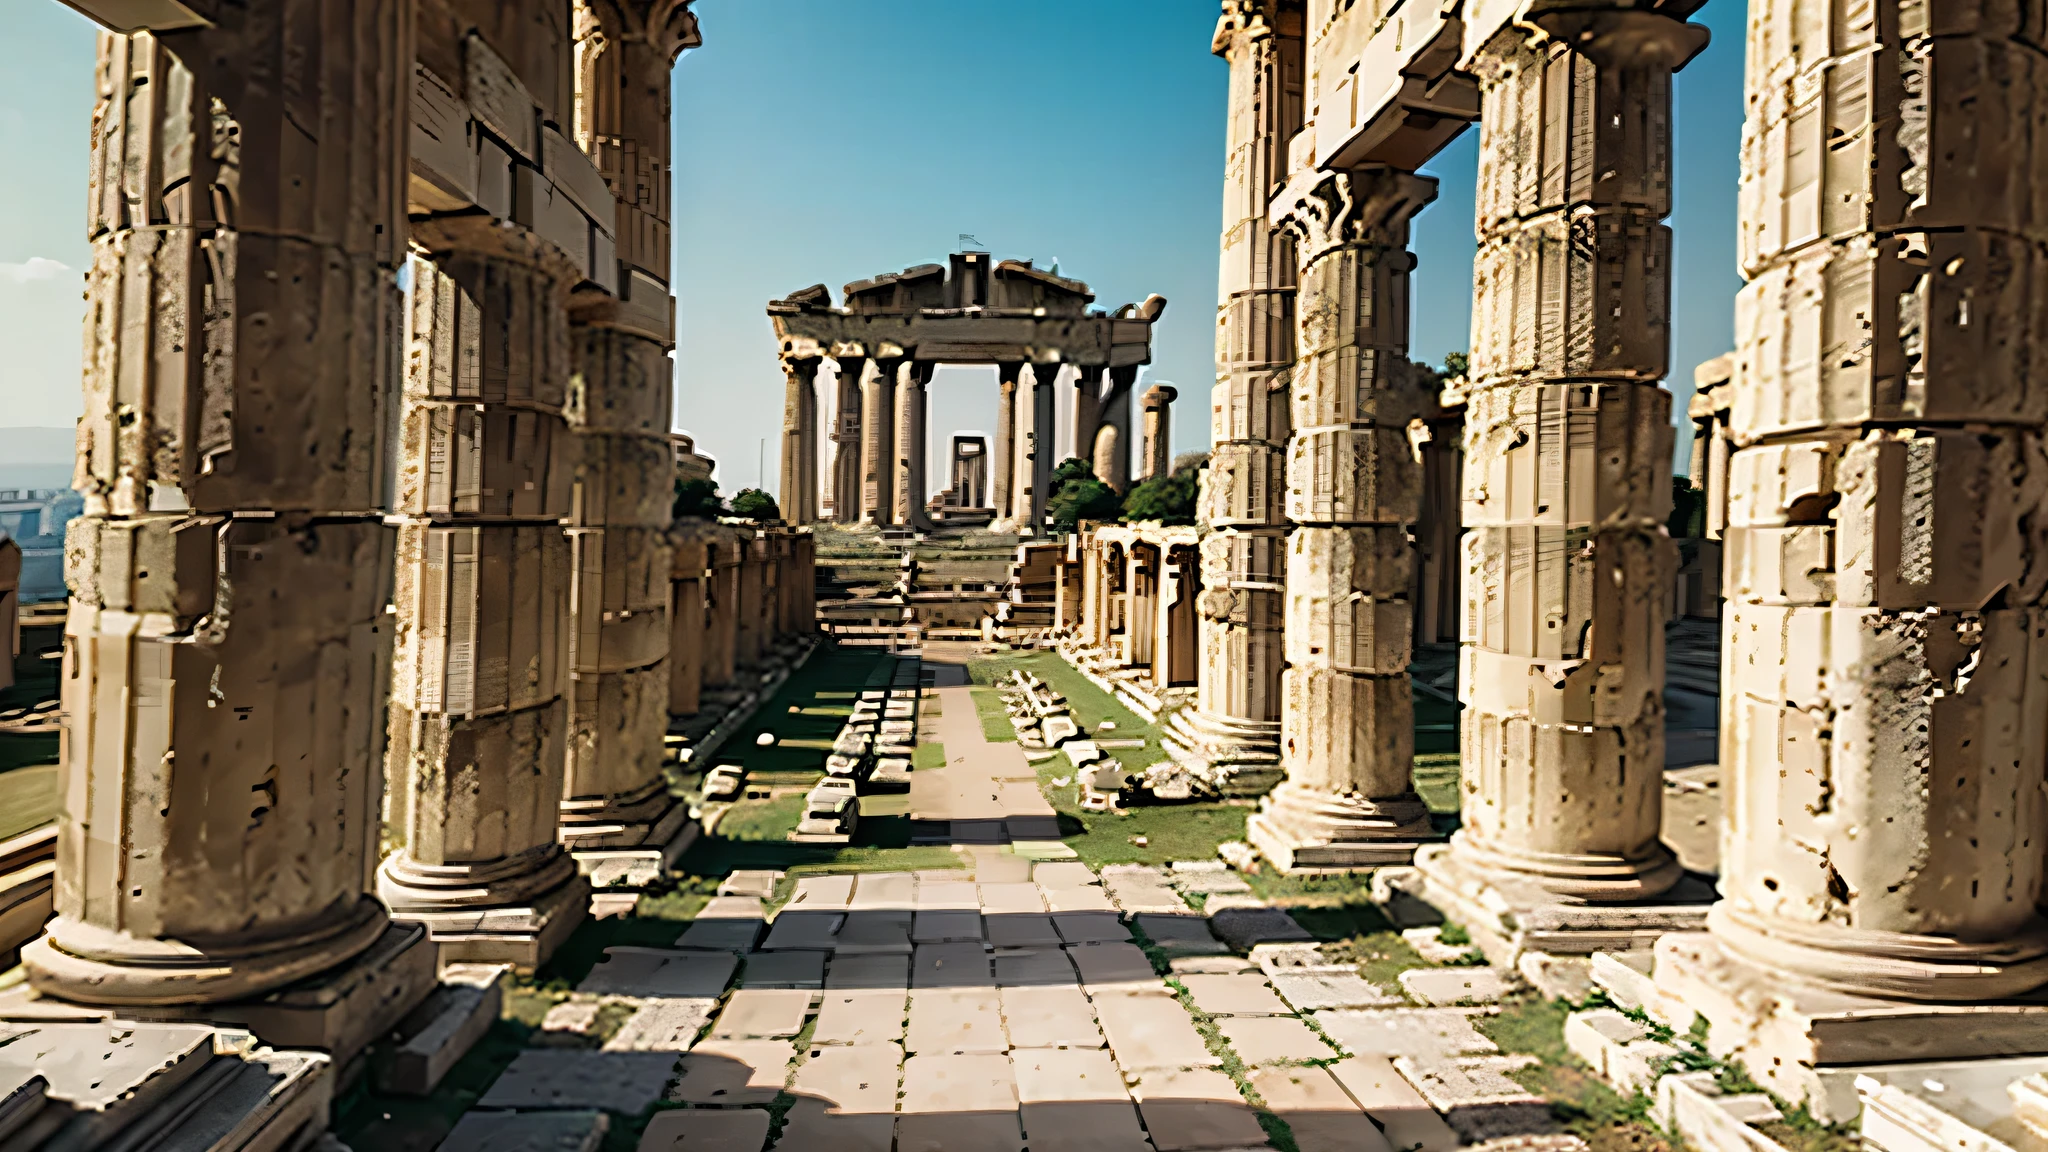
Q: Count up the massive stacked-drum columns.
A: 7